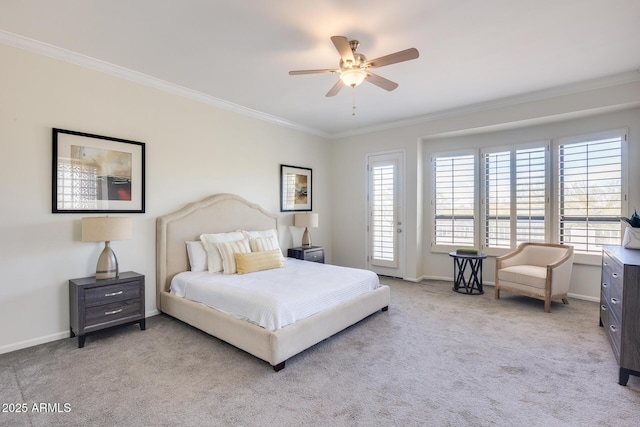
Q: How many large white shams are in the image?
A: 2